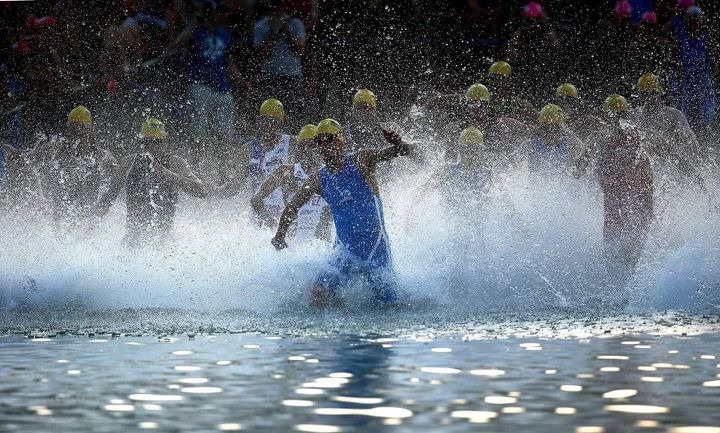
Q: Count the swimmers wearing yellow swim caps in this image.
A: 13